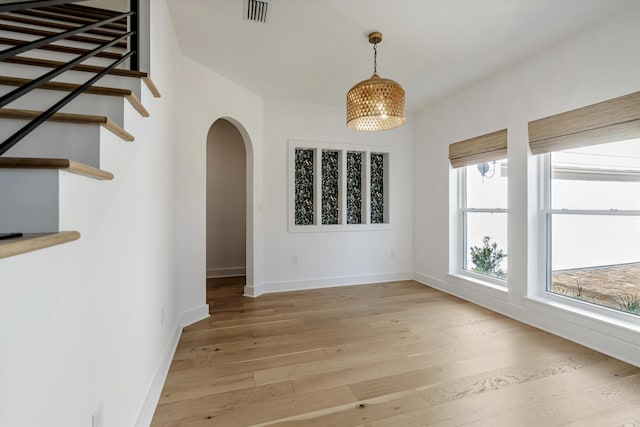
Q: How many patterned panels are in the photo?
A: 4